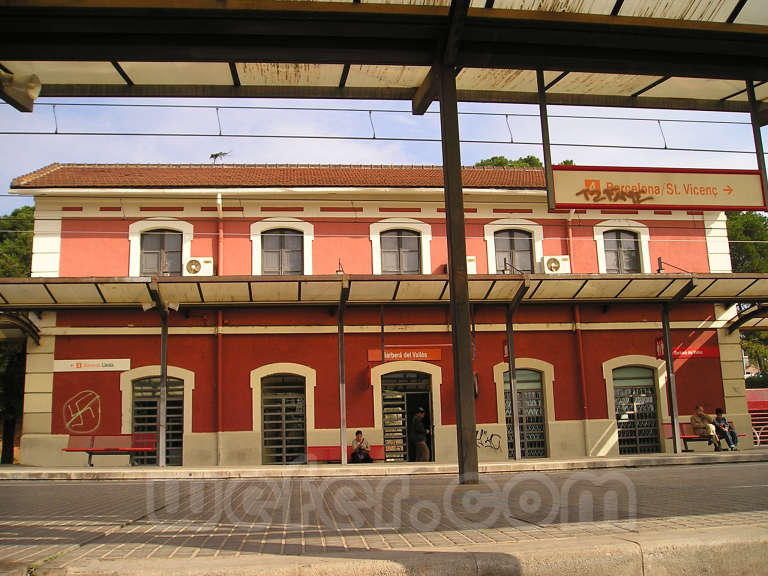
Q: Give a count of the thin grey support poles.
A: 4